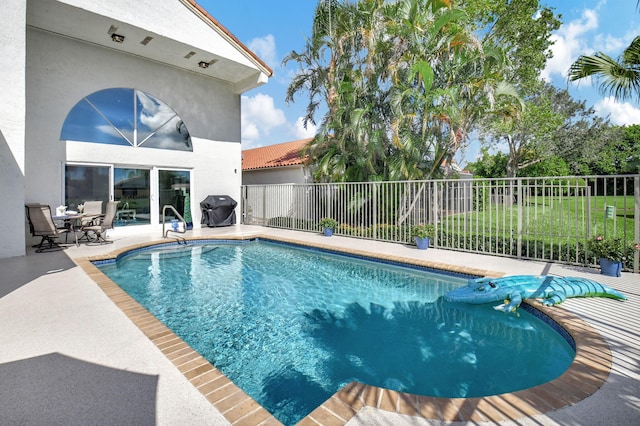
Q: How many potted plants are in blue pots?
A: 3